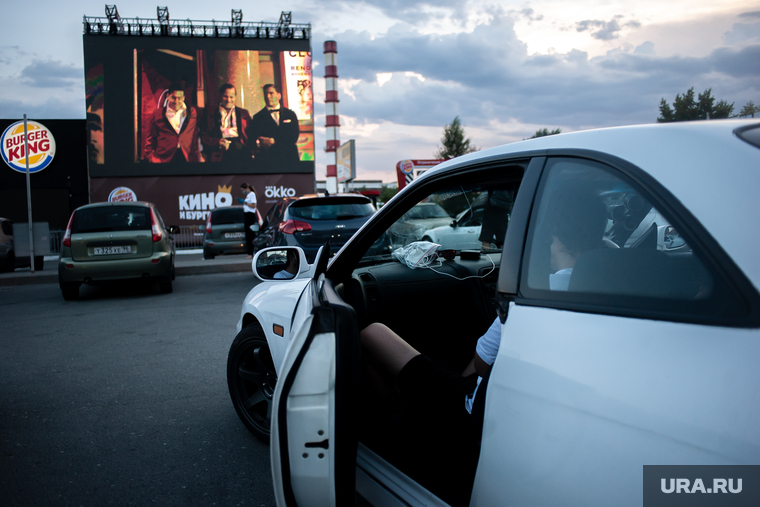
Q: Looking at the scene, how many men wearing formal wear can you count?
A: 3